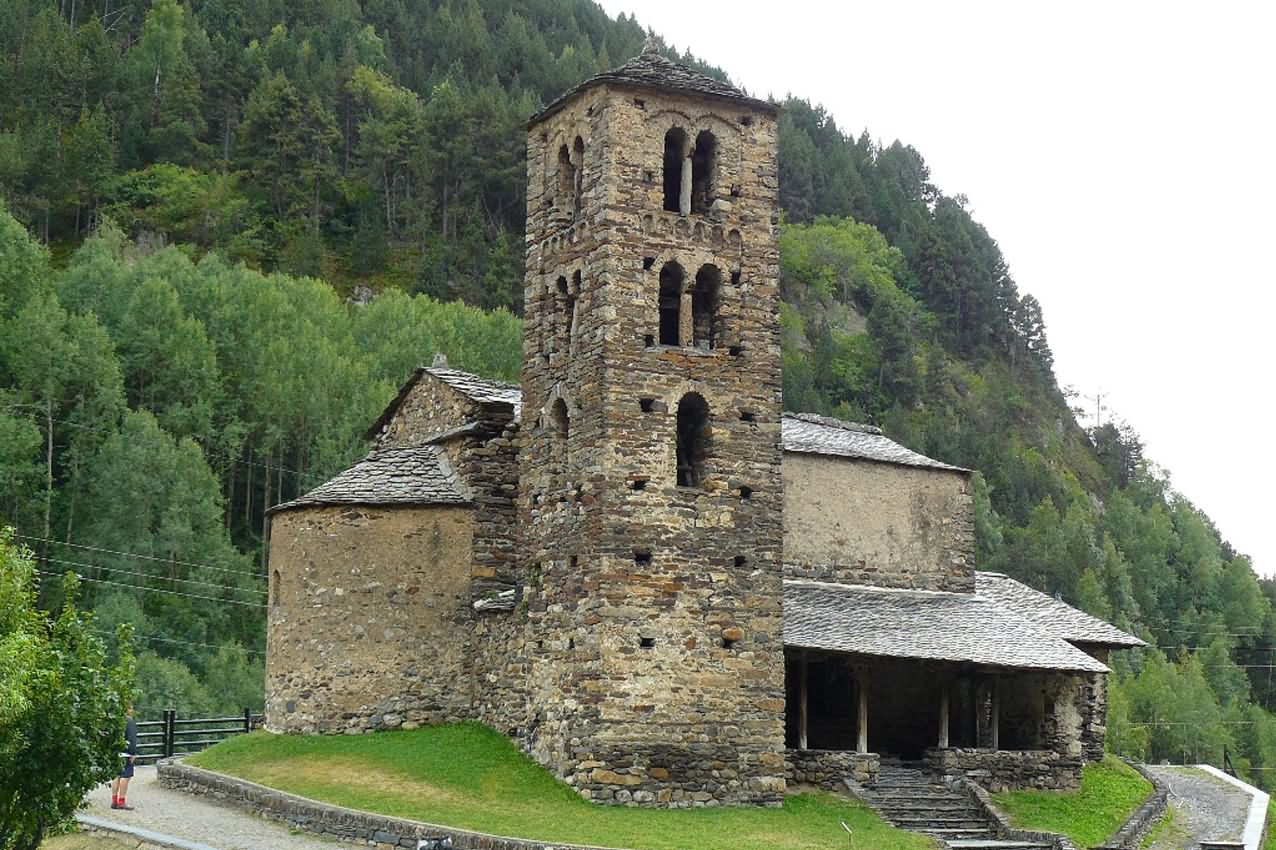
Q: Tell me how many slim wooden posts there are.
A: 4